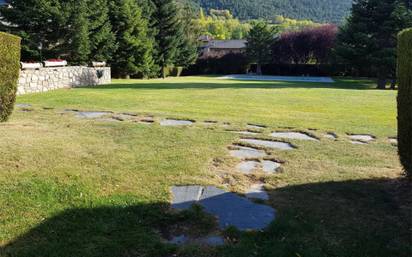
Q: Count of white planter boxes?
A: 3